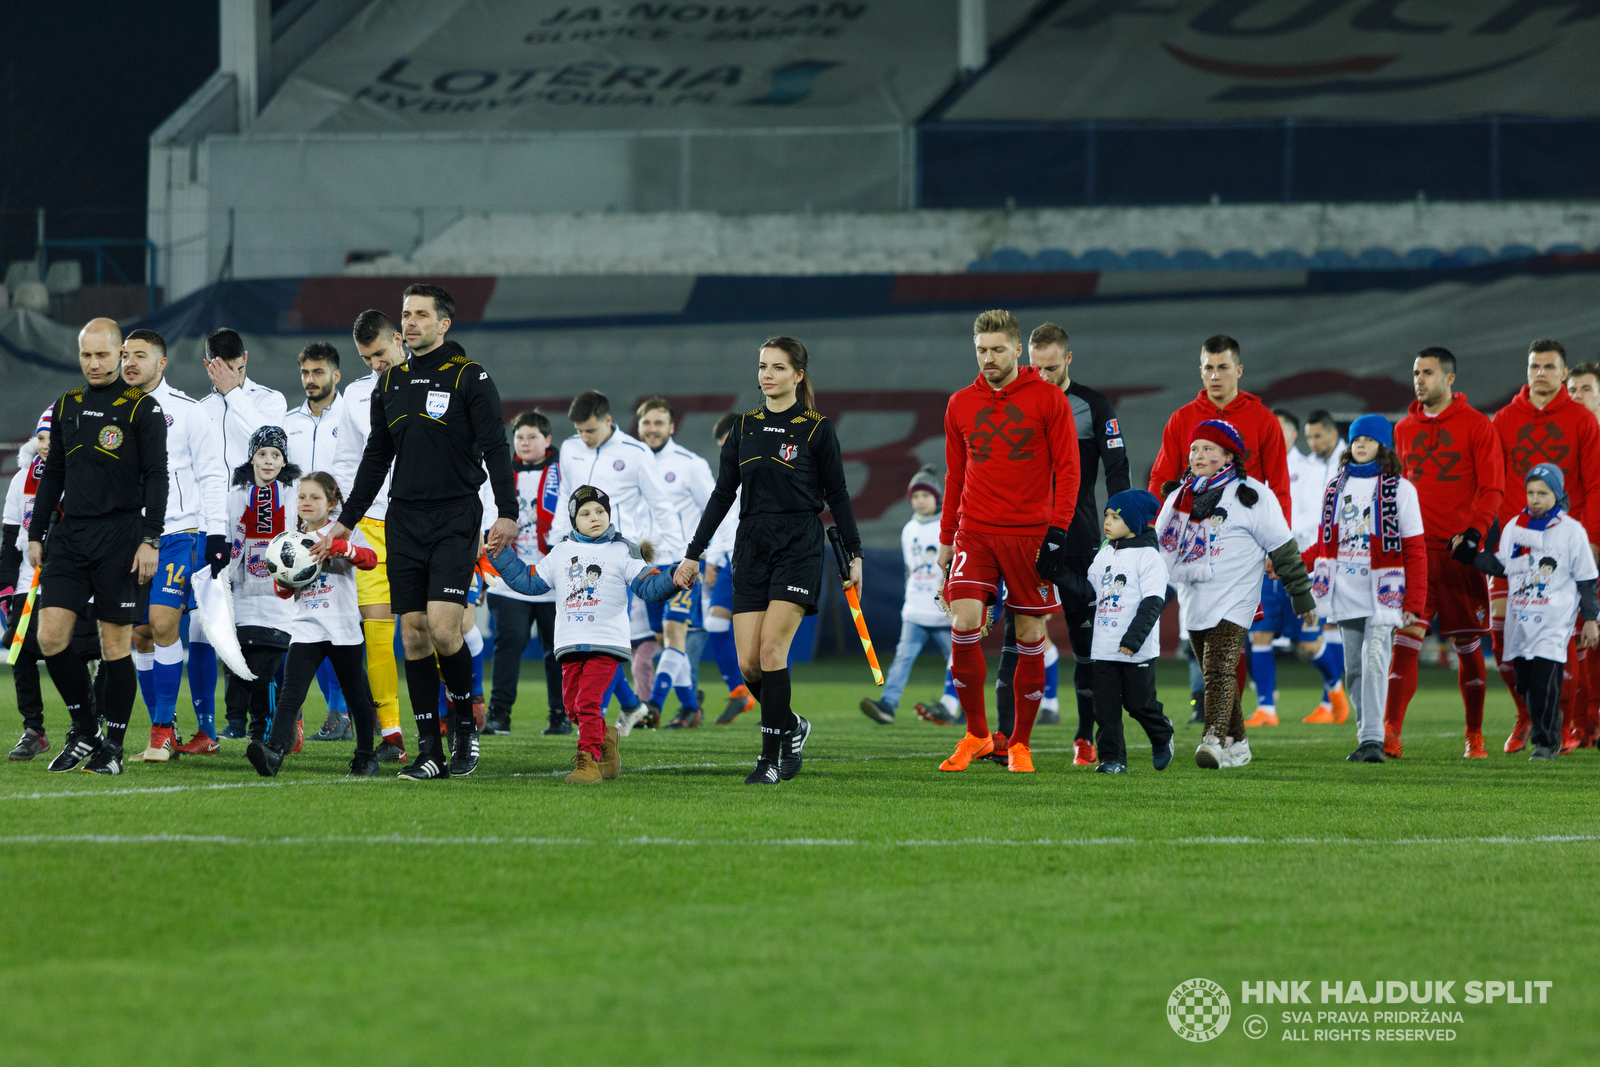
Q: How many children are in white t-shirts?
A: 10